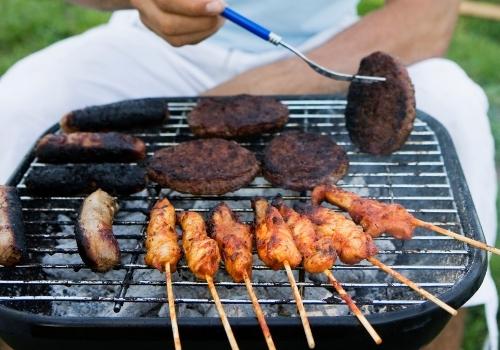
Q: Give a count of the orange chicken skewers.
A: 7